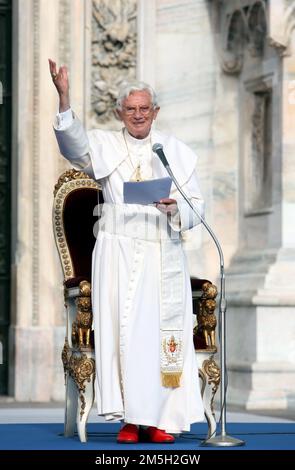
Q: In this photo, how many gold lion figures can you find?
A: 2